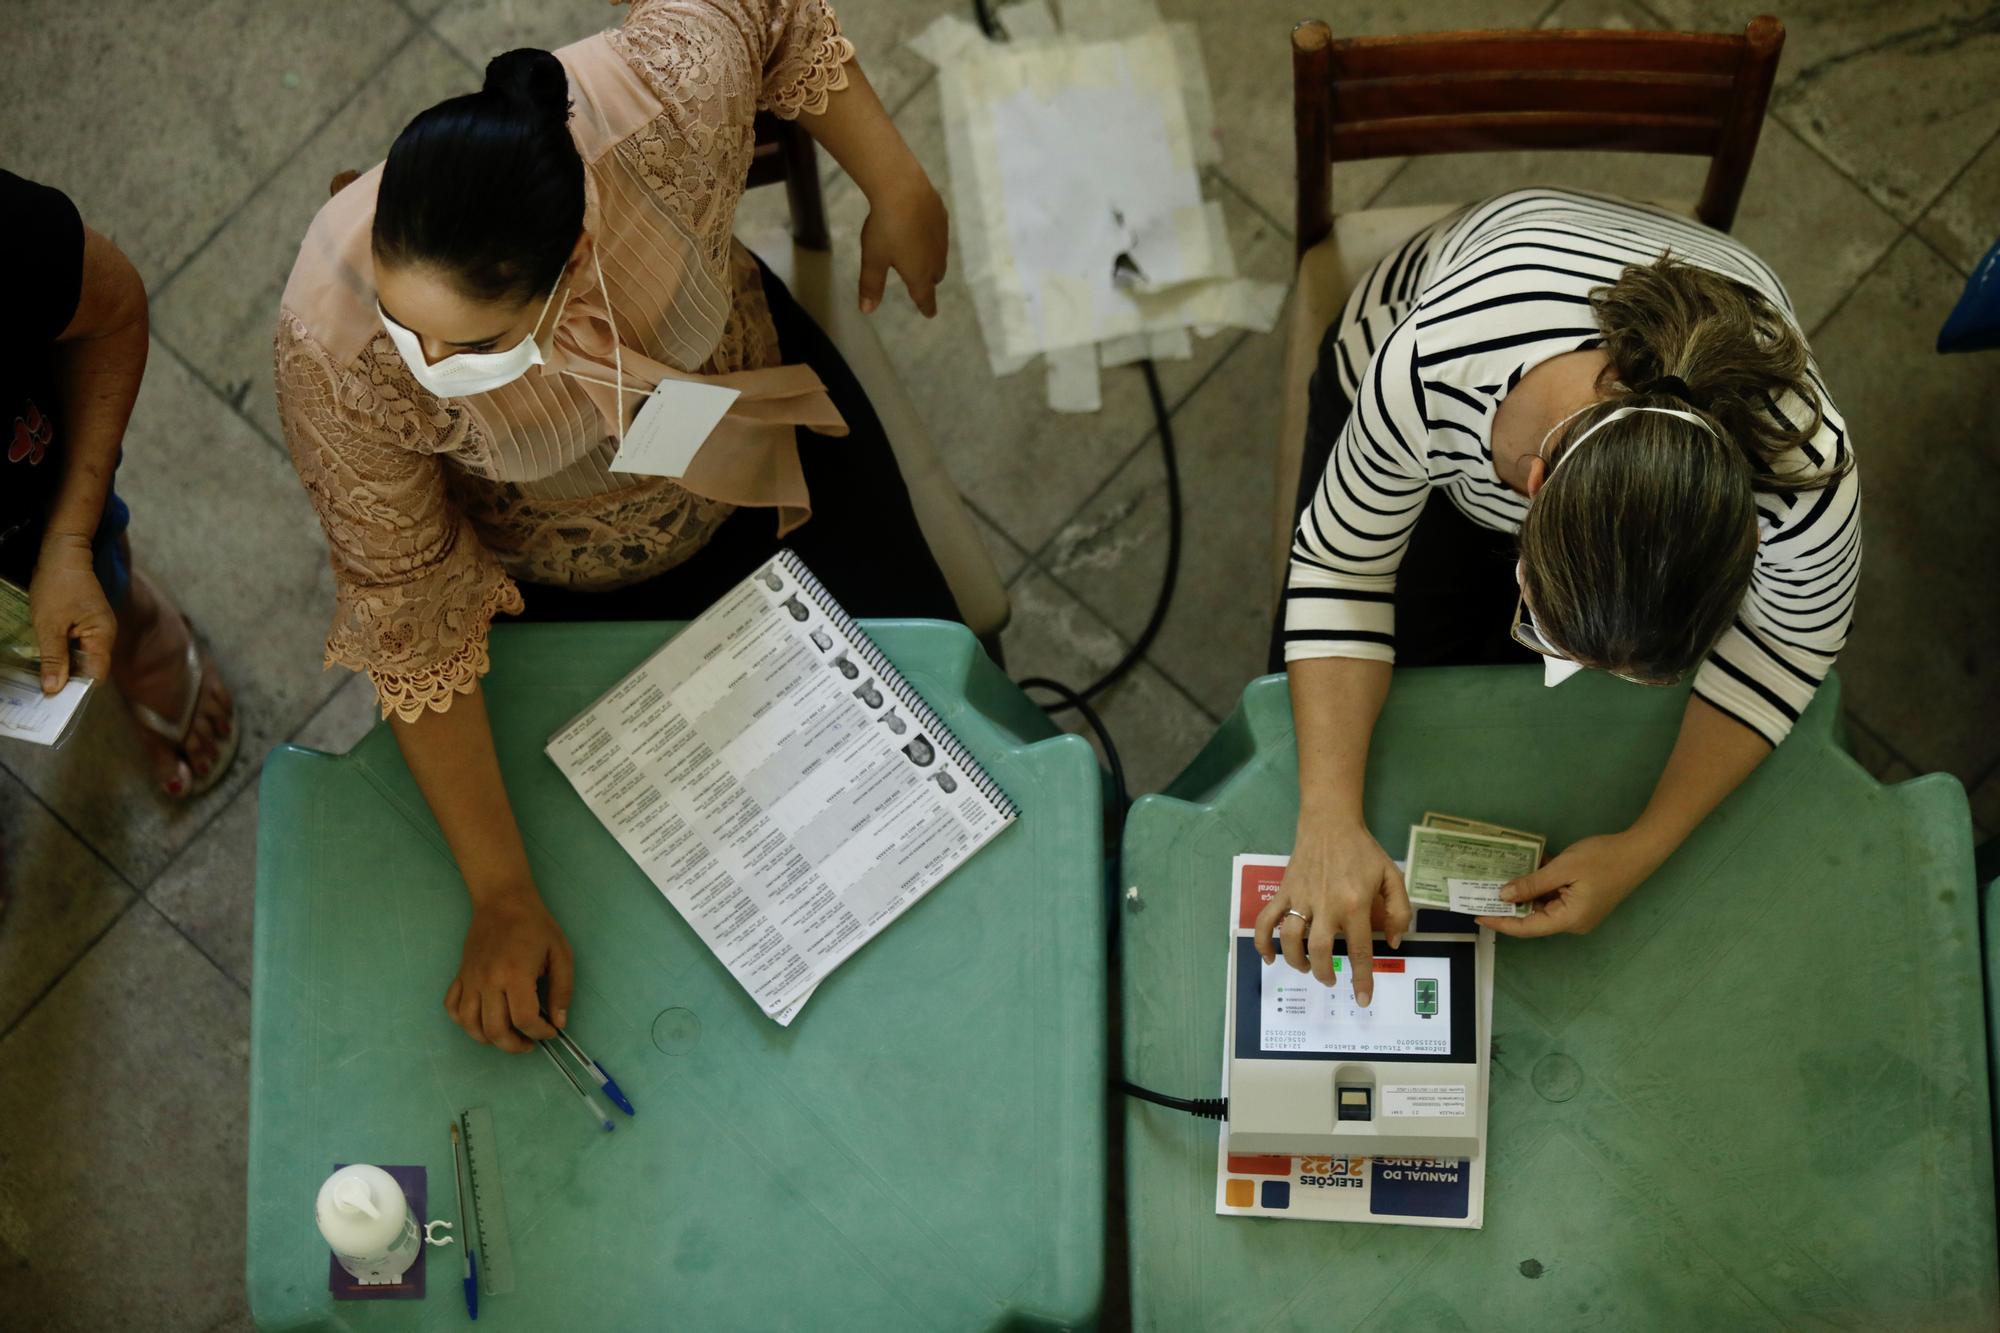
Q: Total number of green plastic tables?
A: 2